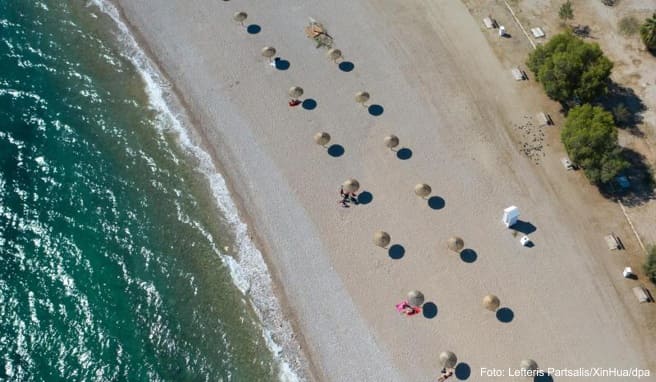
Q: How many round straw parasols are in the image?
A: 15